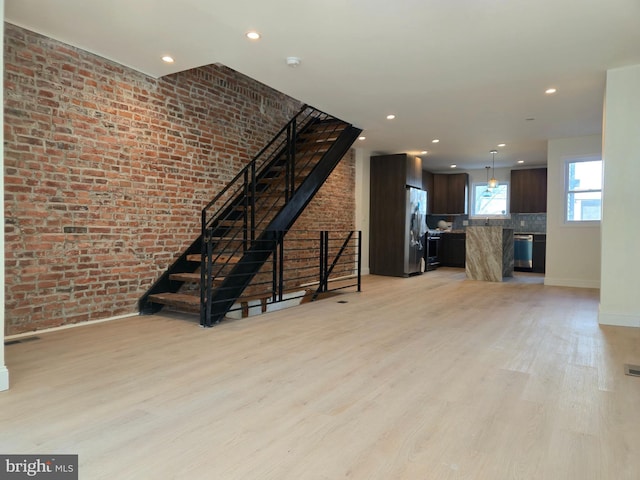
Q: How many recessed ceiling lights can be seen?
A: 10